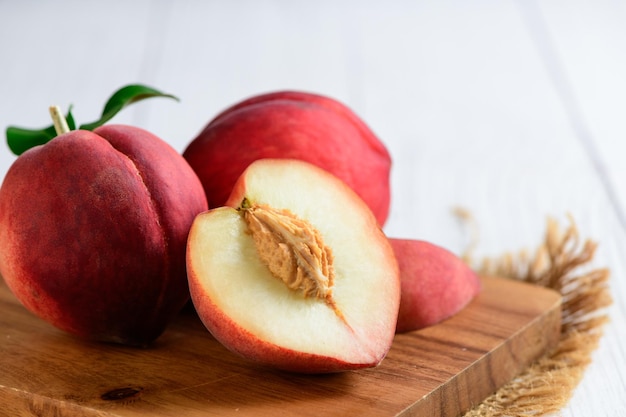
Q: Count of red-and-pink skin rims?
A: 1